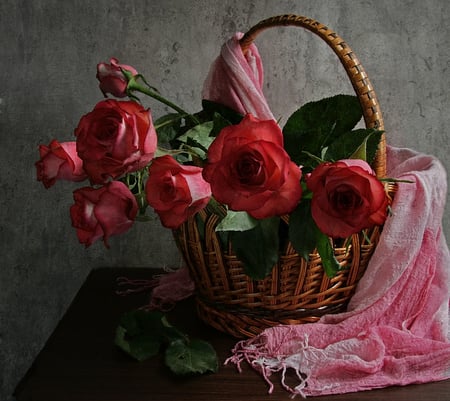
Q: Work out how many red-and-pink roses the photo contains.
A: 7